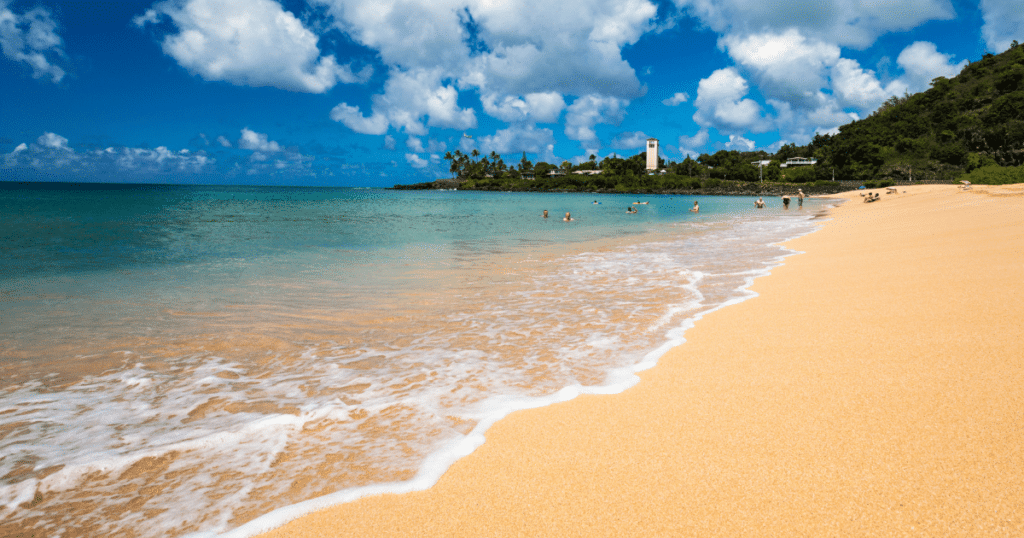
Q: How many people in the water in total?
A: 9